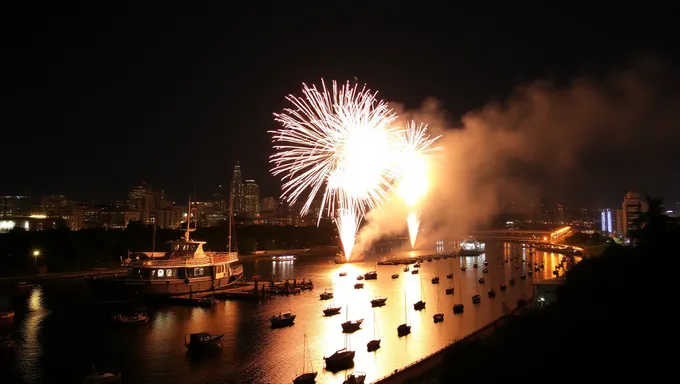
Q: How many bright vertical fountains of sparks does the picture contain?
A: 2